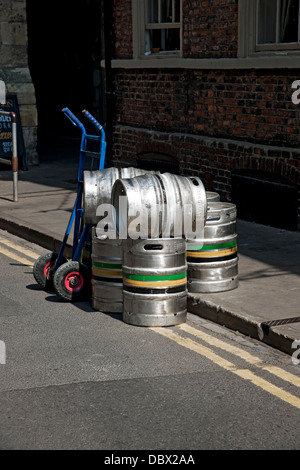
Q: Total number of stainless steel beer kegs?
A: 6